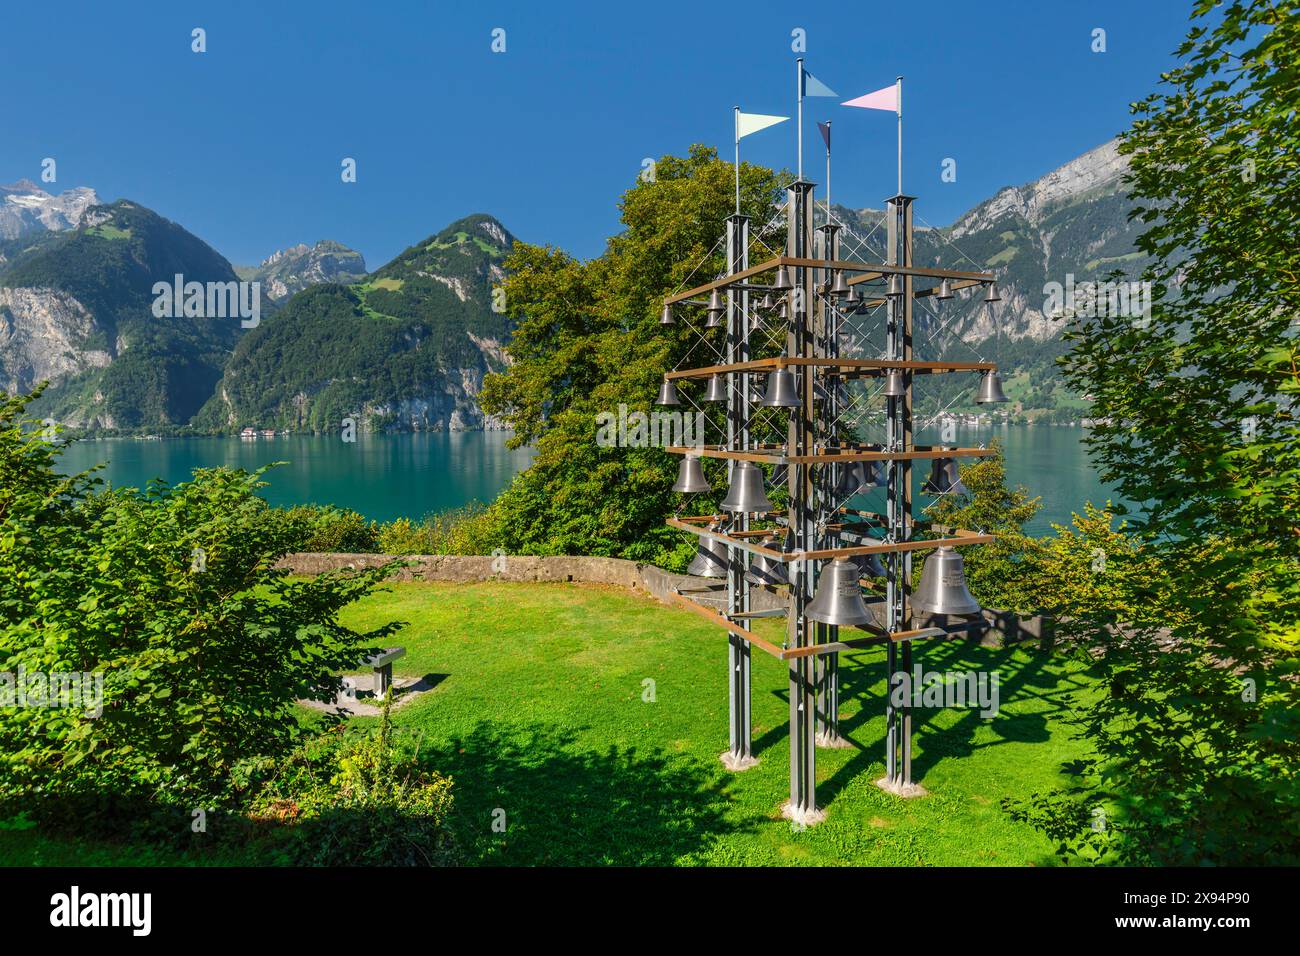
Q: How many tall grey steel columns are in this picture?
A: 4